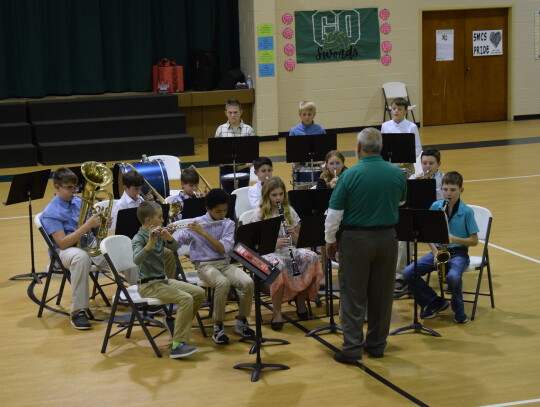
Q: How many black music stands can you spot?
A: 13